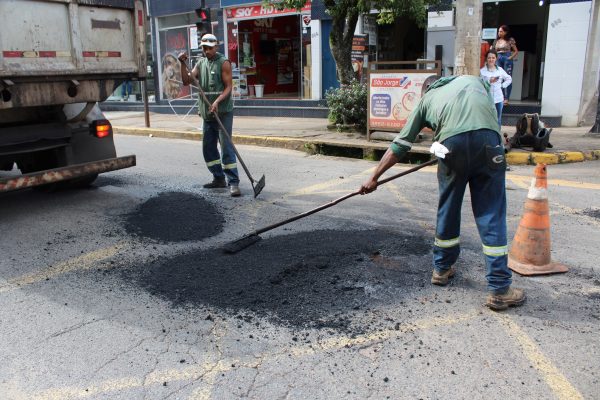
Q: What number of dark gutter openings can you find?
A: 2